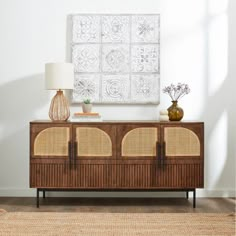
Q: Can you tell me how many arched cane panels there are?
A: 4